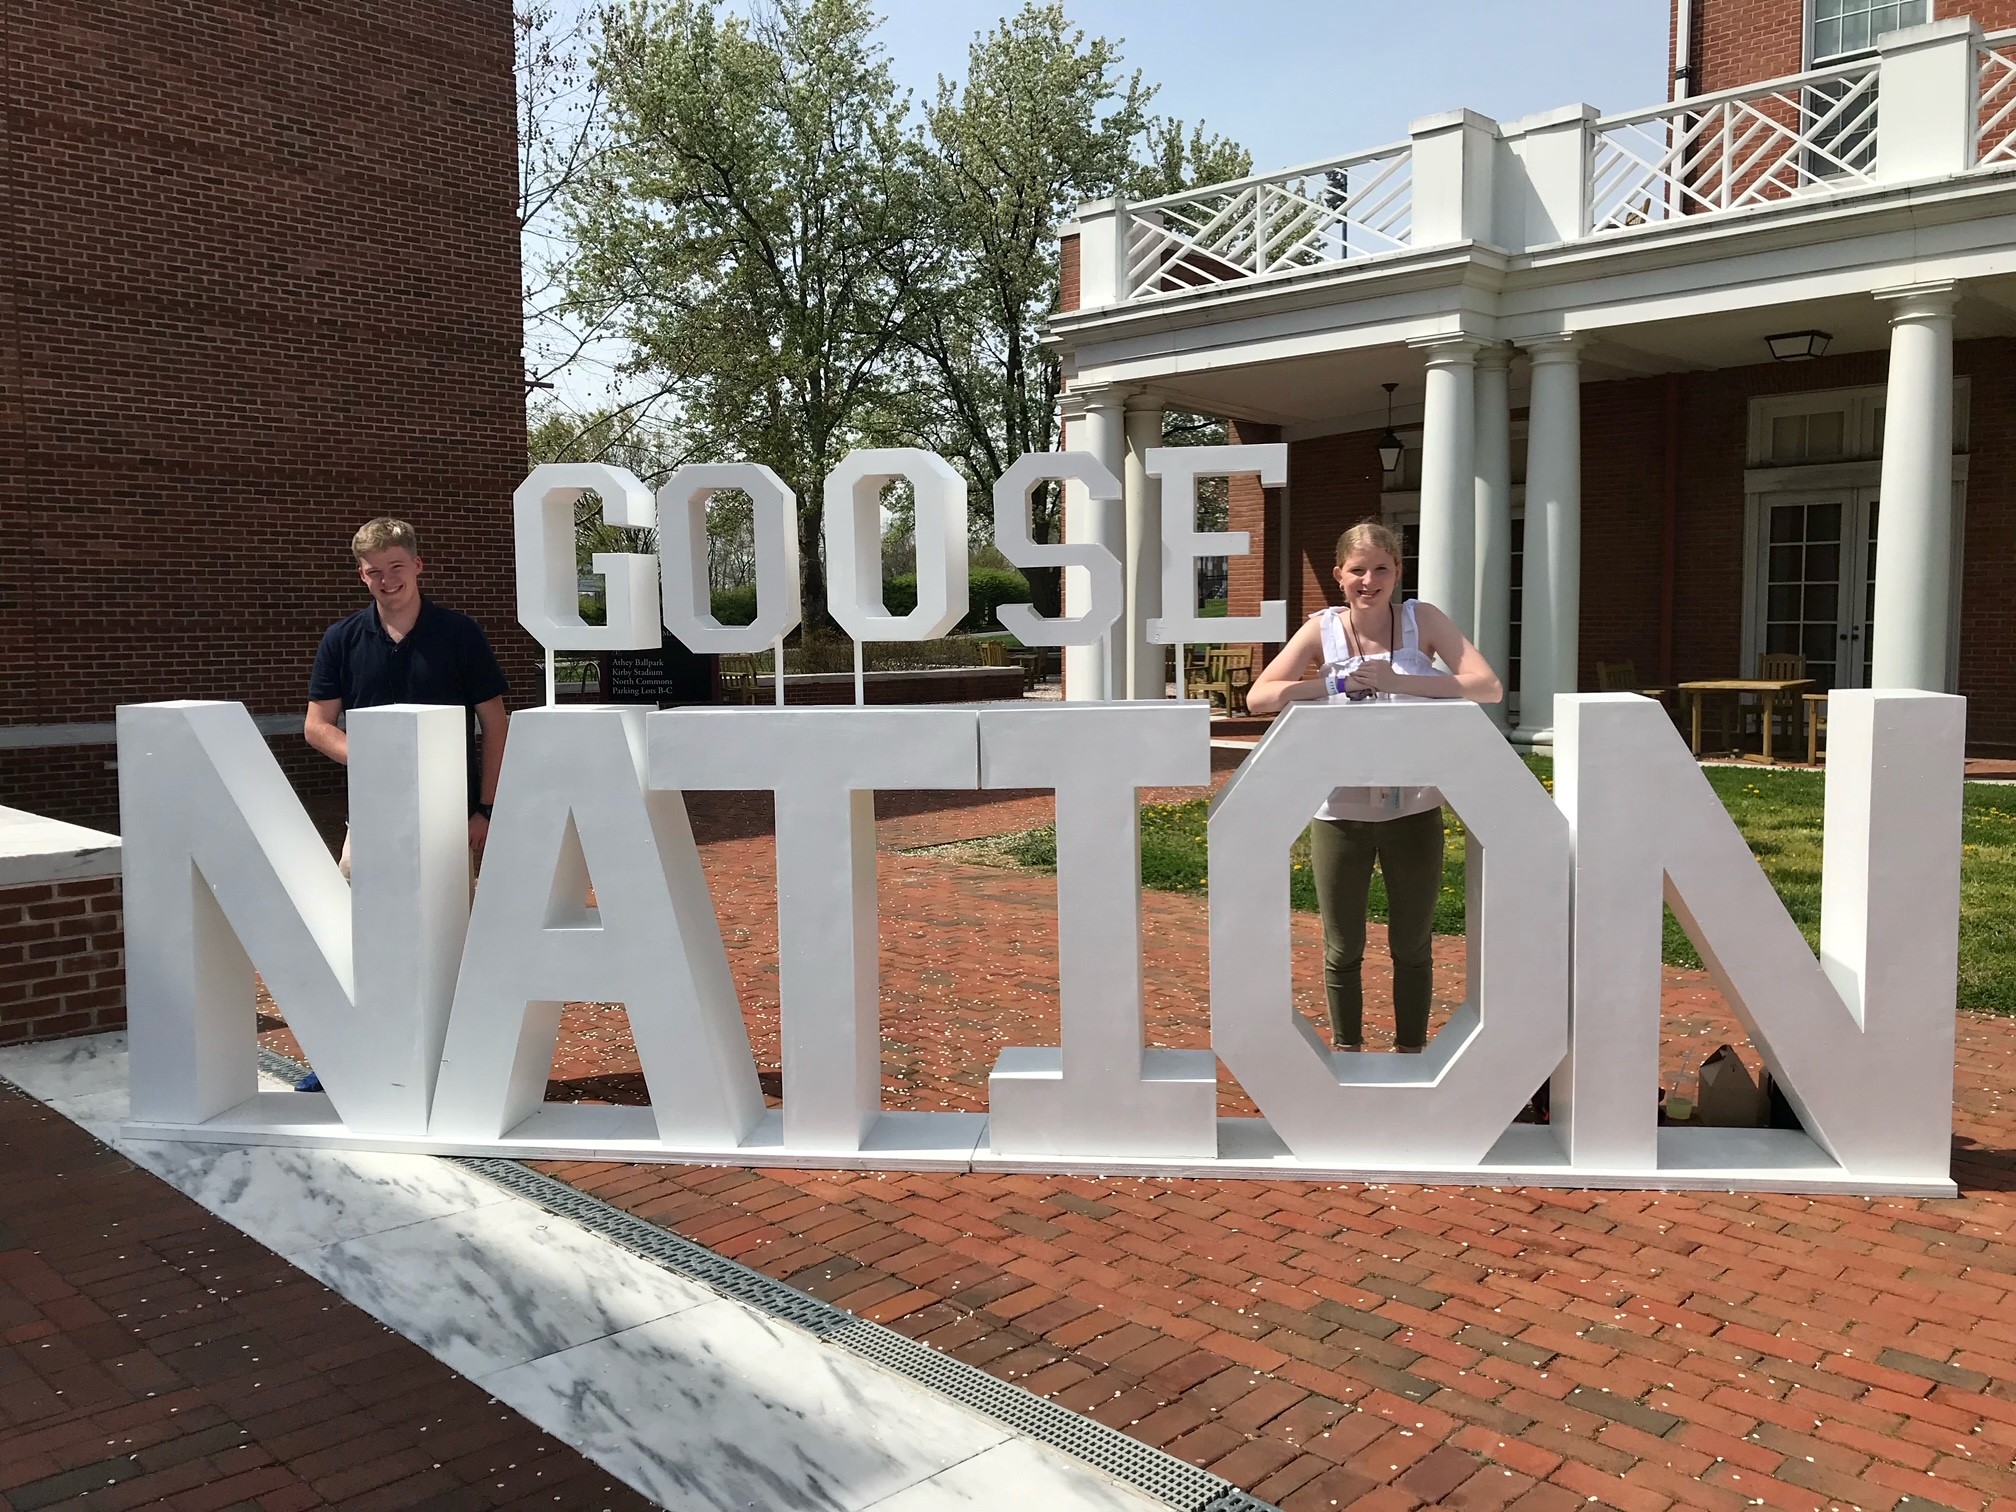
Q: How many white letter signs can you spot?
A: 11